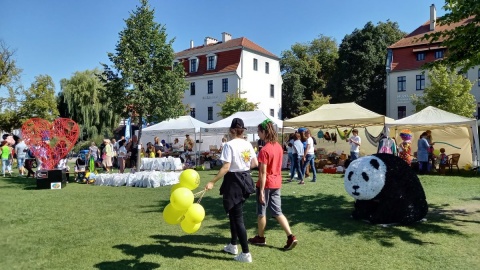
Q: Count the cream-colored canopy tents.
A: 2